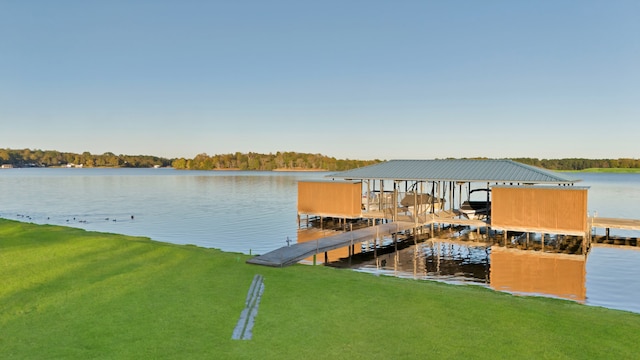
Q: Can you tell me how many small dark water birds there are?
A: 12